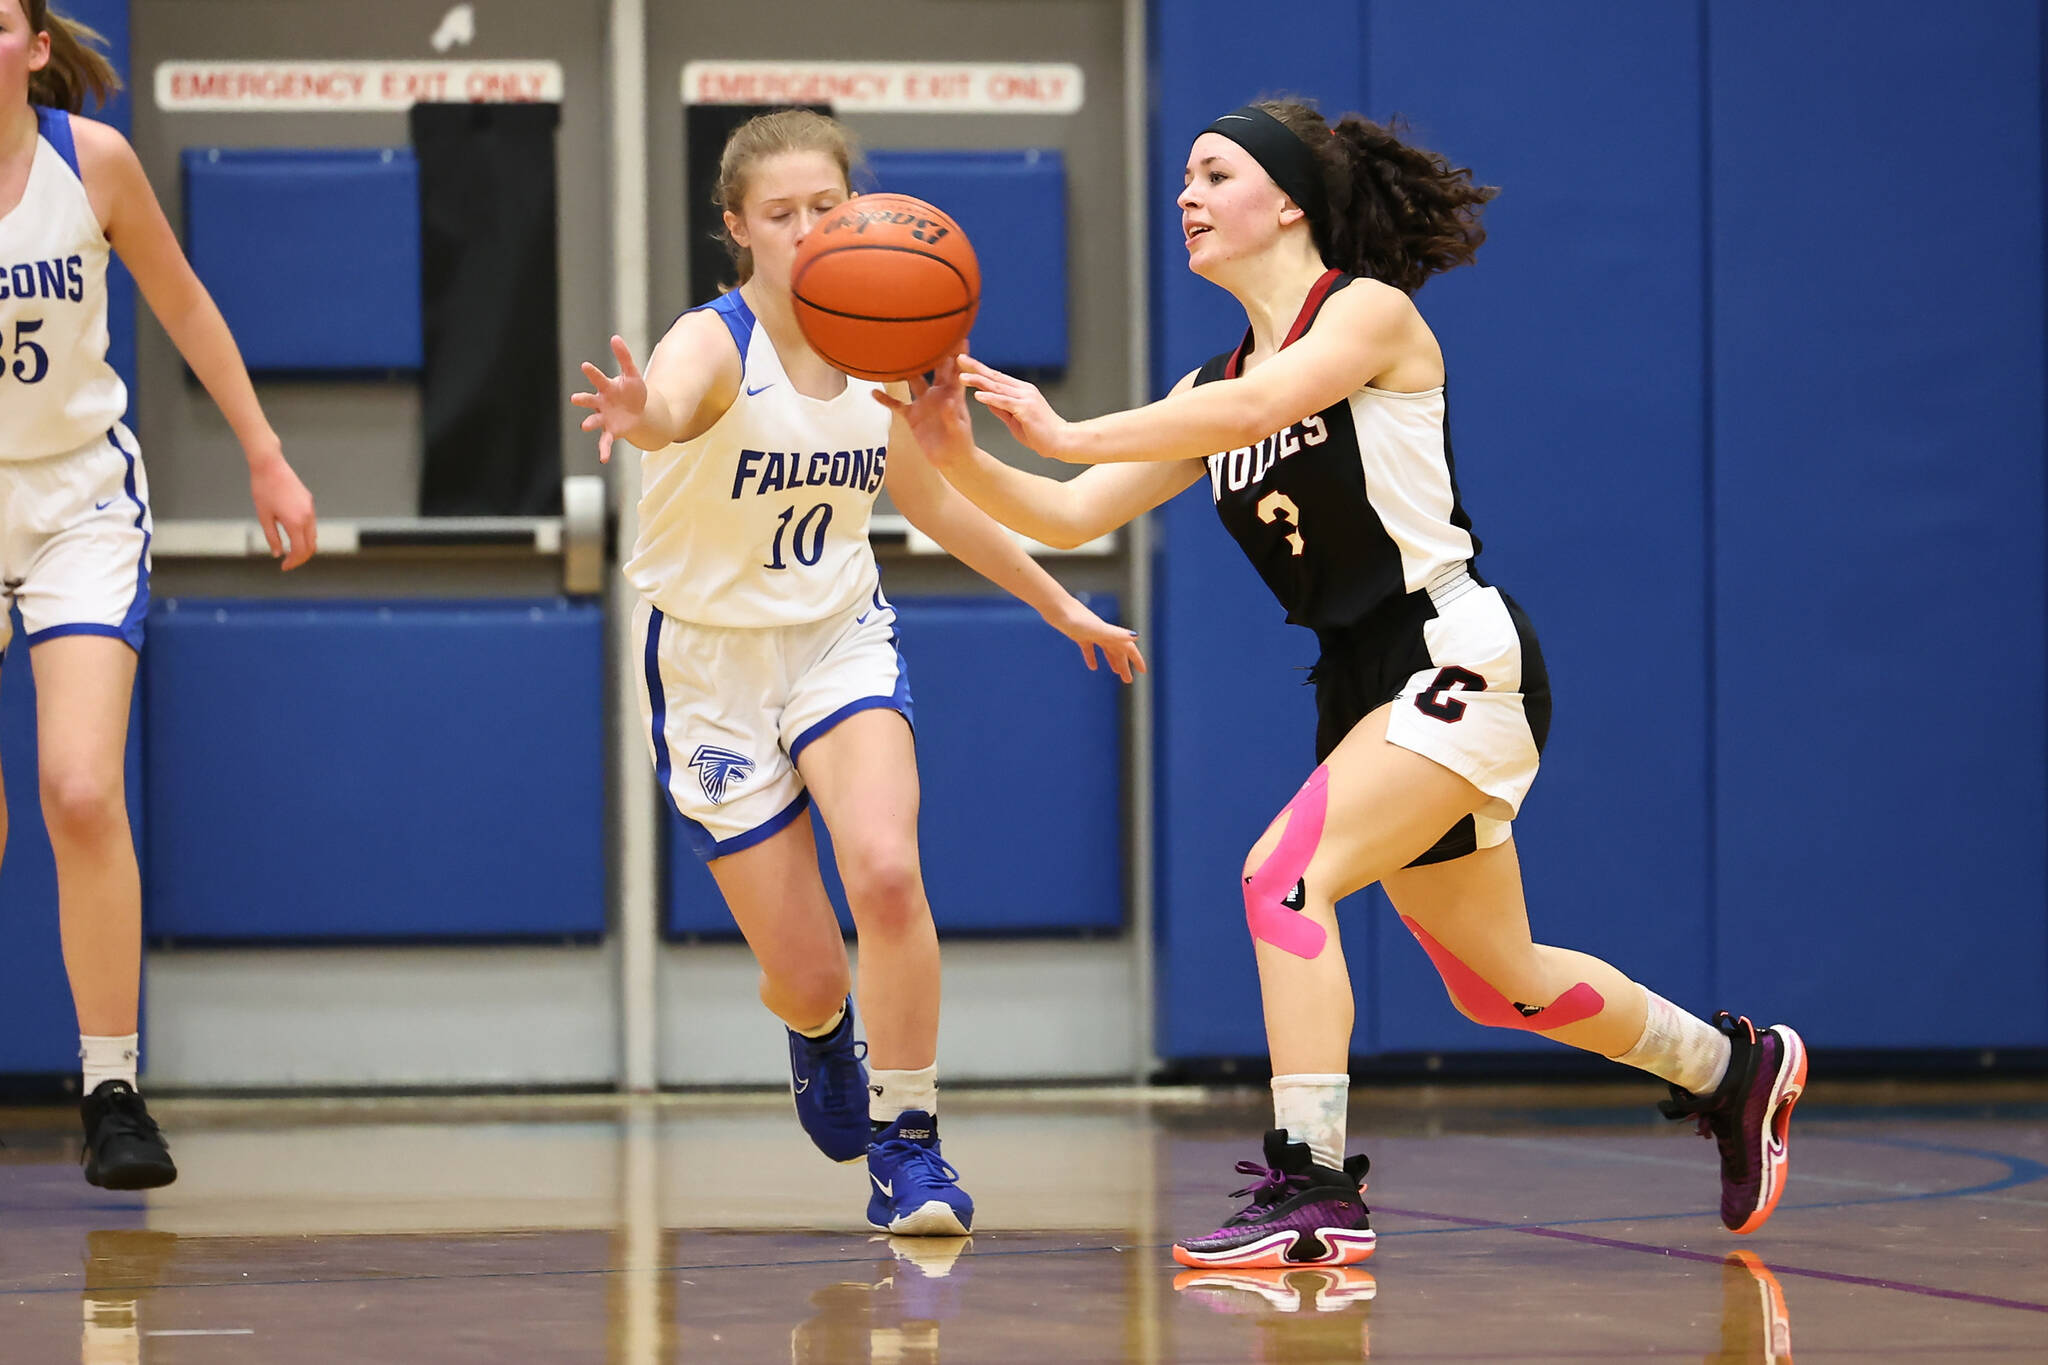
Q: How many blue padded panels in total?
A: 8